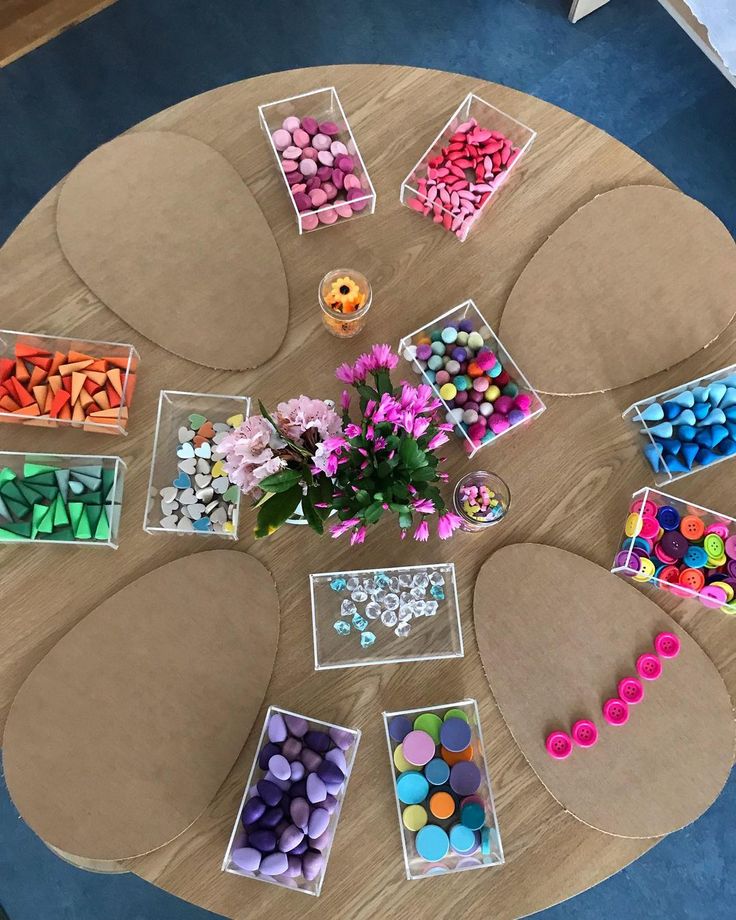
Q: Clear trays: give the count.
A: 11